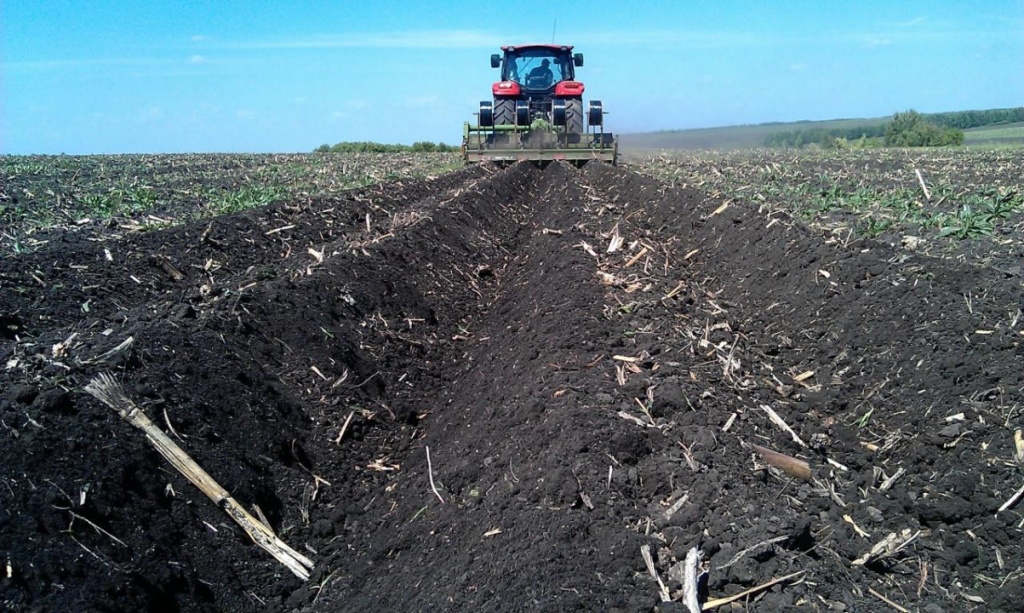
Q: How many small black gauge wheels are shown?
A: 4